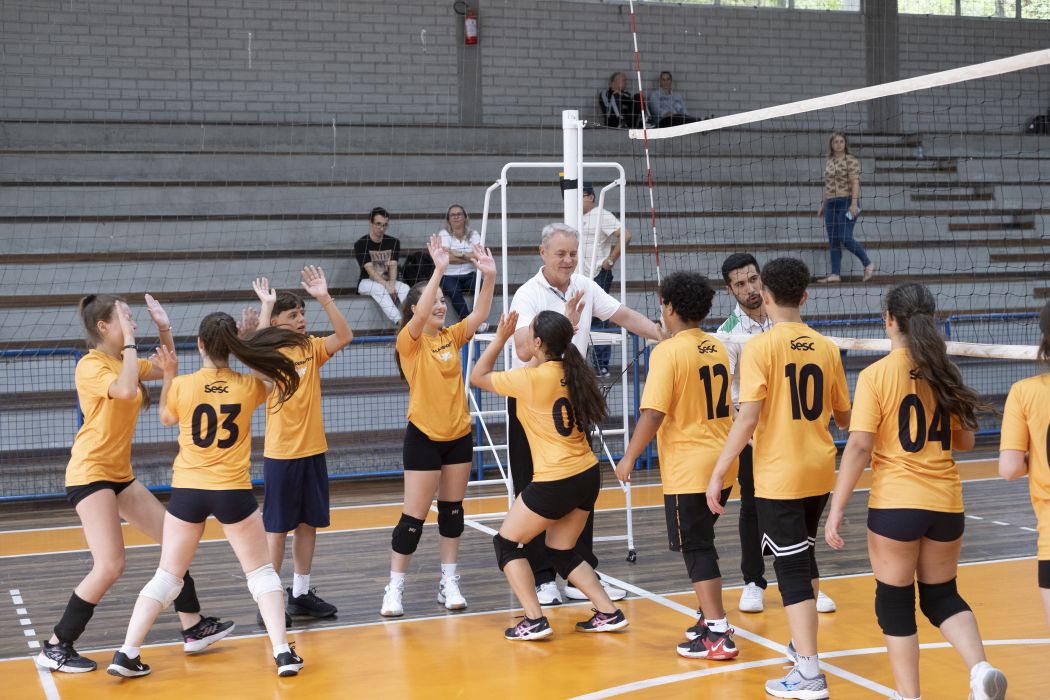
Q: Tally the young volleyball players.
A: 9